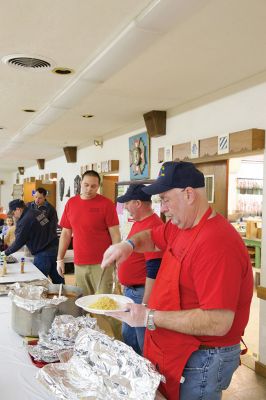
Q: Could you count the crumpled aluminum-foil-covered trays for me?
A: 2